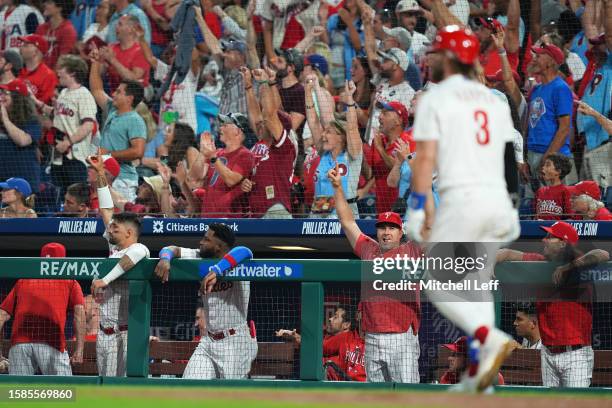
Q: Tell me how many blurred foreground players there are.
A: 1